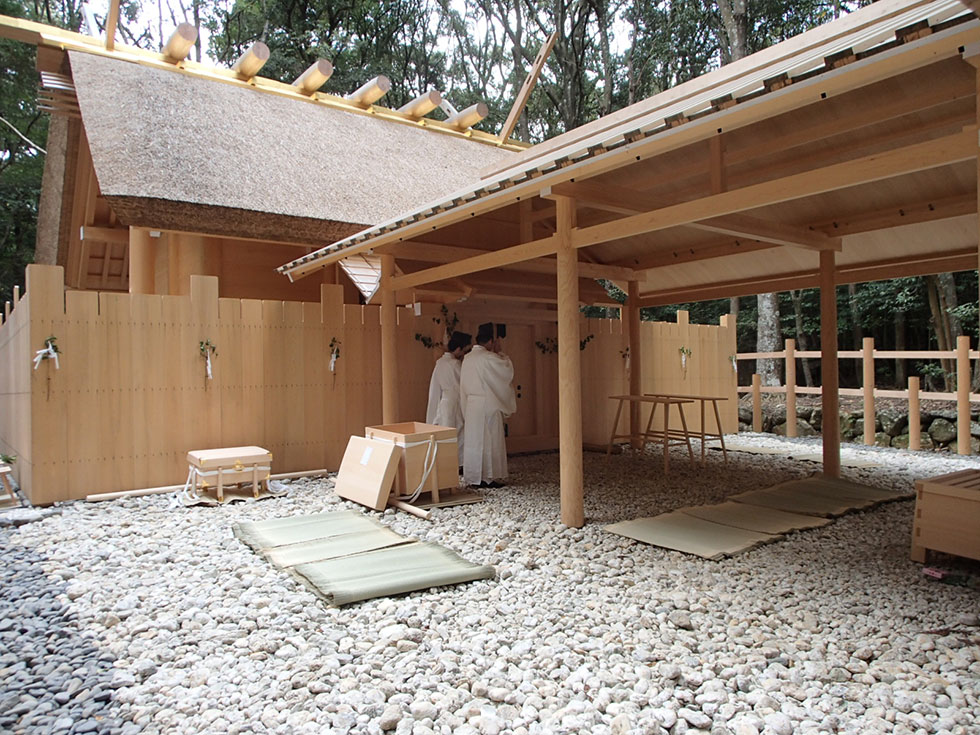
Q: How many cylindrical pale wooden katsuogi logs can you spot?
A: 6